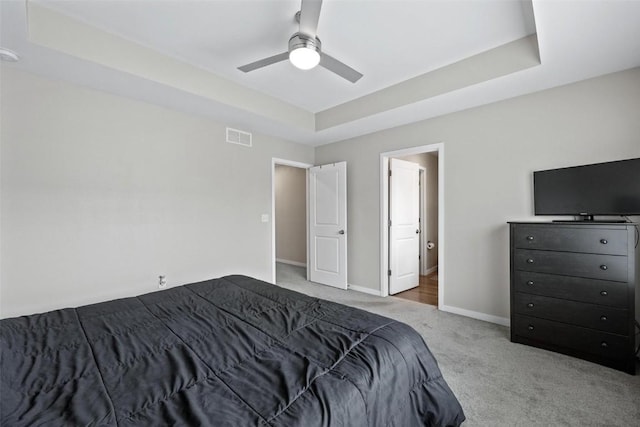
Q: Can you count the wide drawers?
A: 5